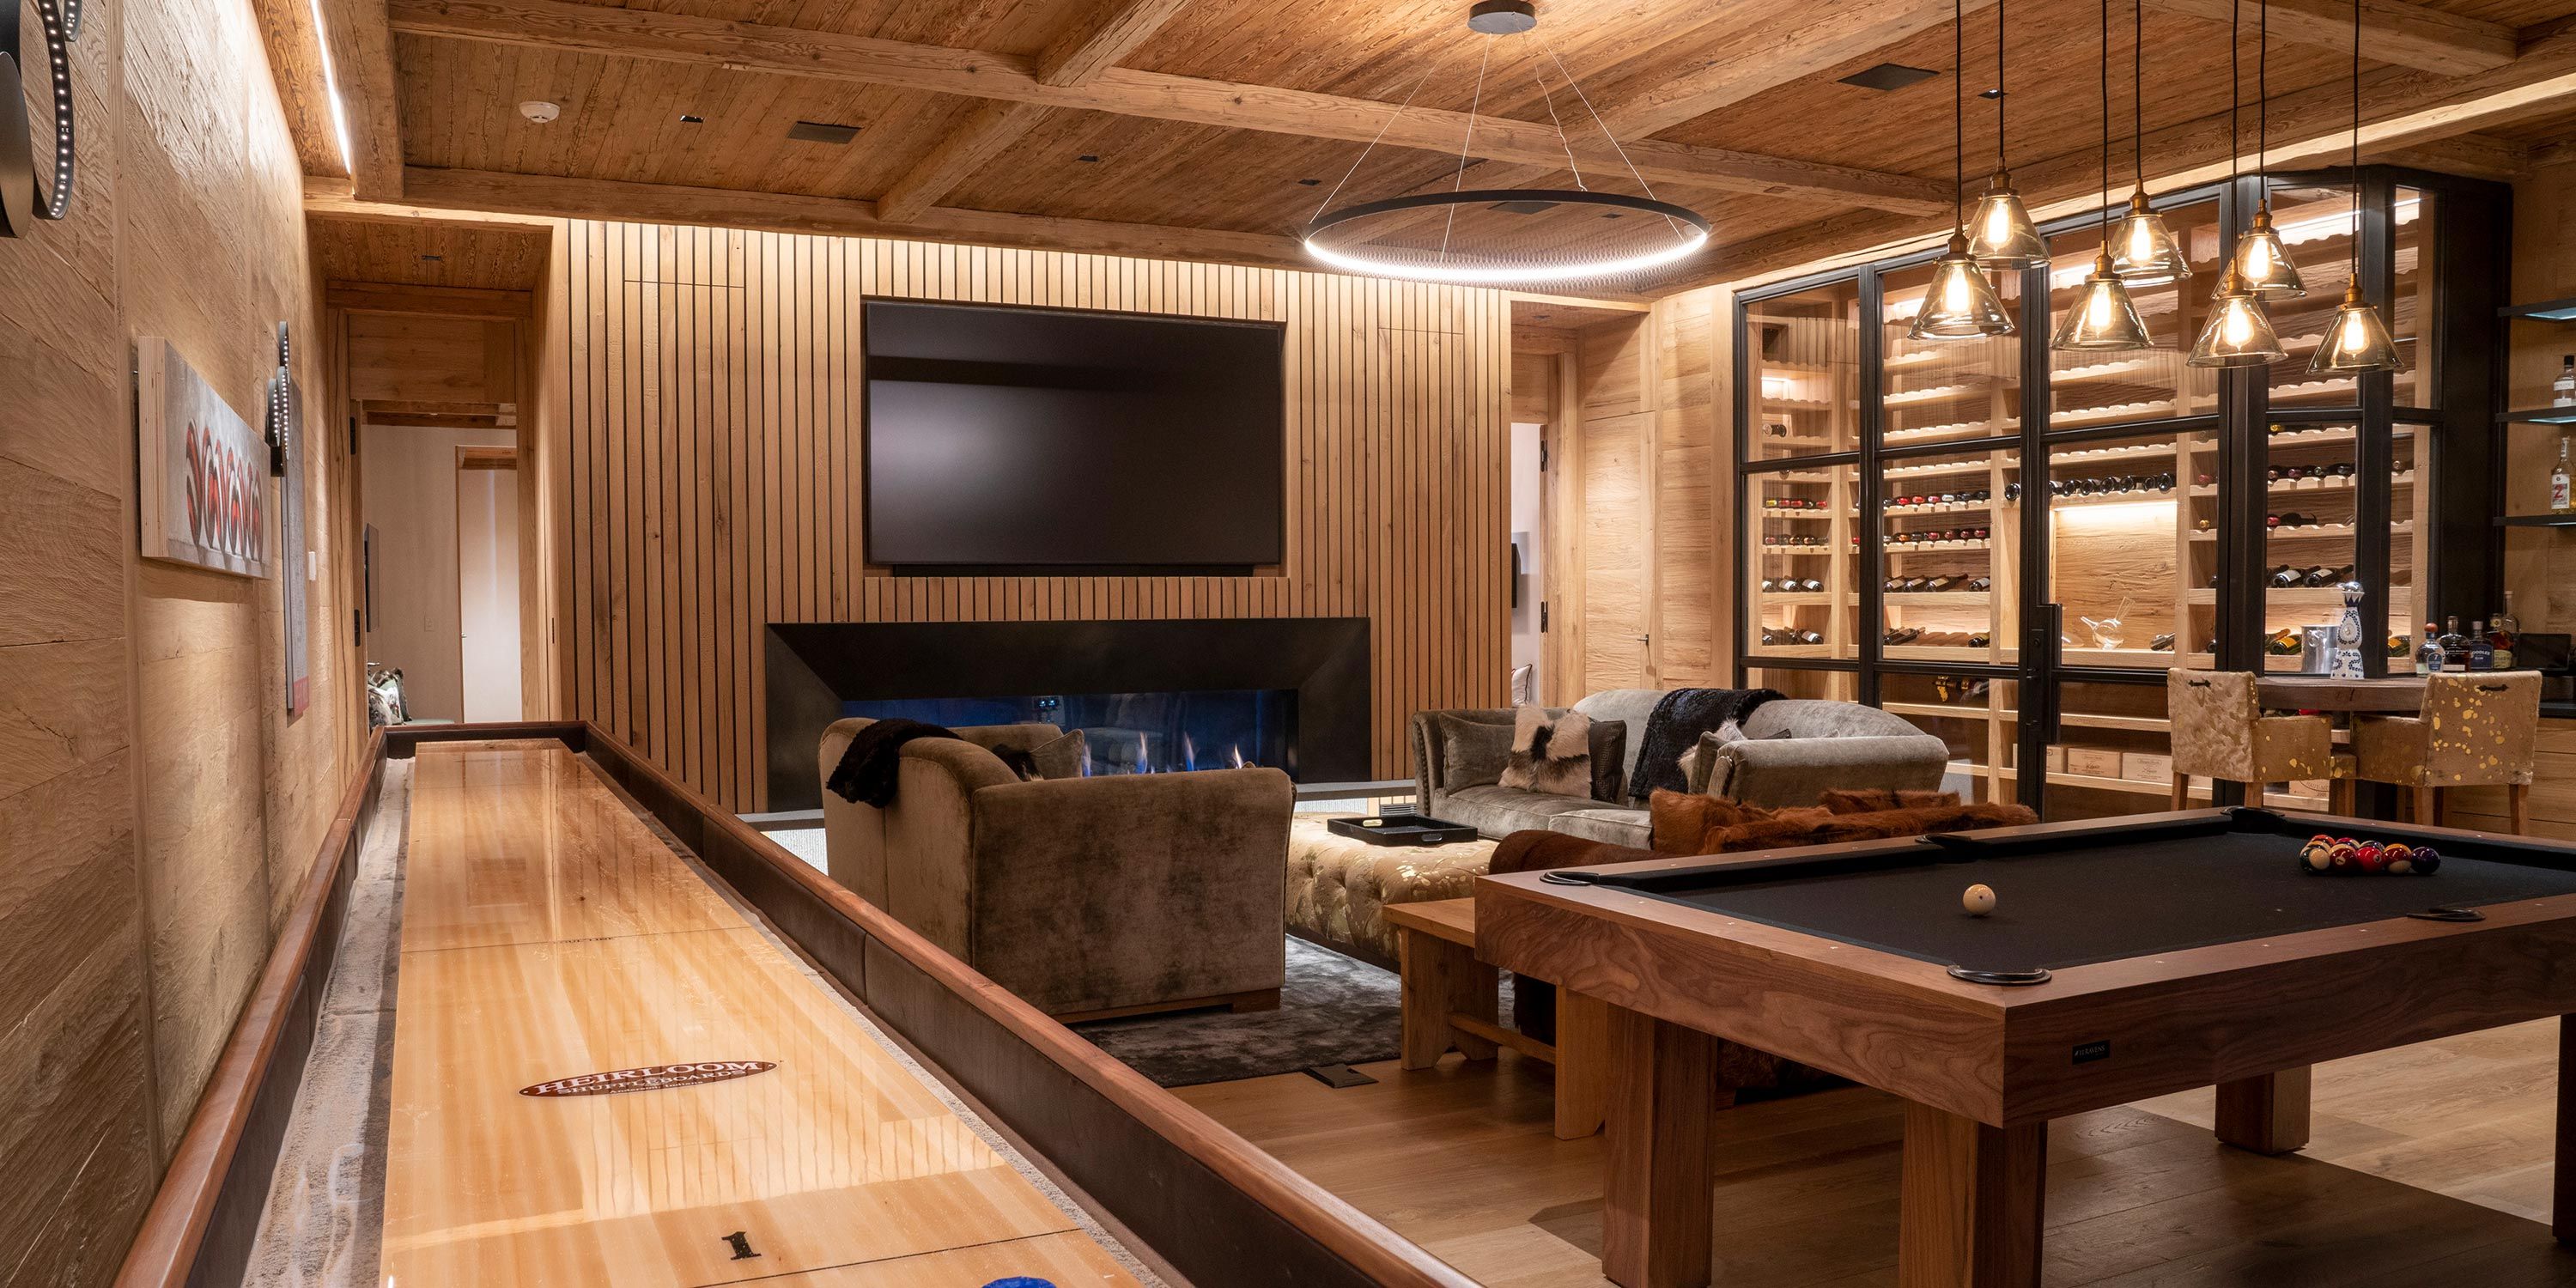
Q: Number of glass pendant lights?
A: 7